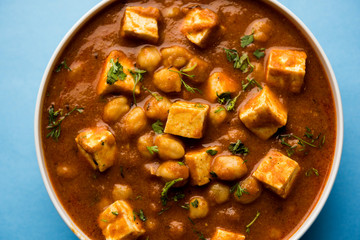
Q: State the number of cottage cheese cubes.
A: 12